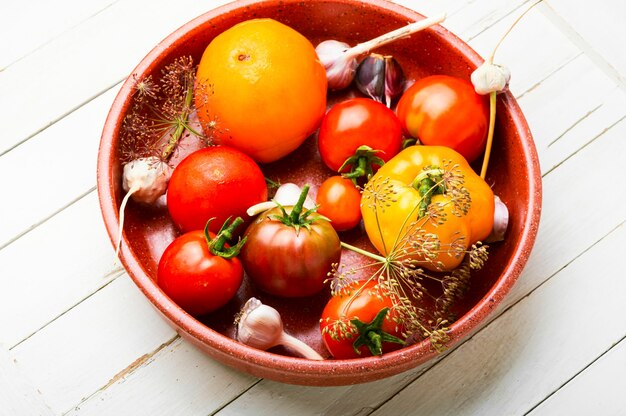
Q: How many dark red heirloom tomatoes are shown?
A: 1